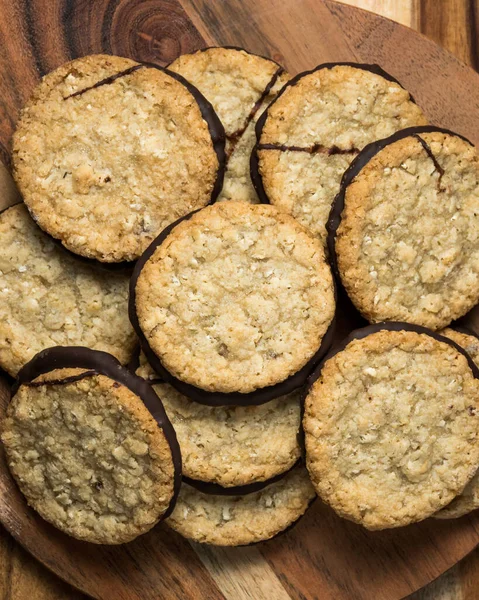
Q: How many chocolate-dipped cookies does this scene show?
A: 11